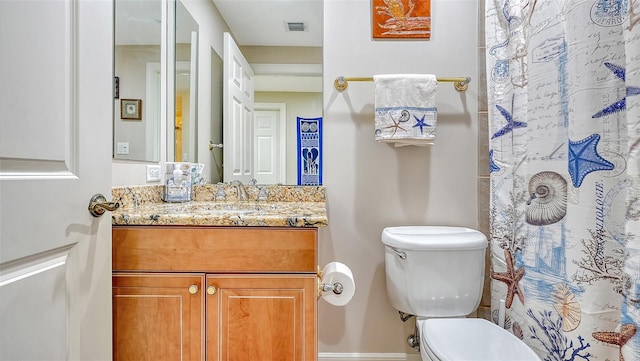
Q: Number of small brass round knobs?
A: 2